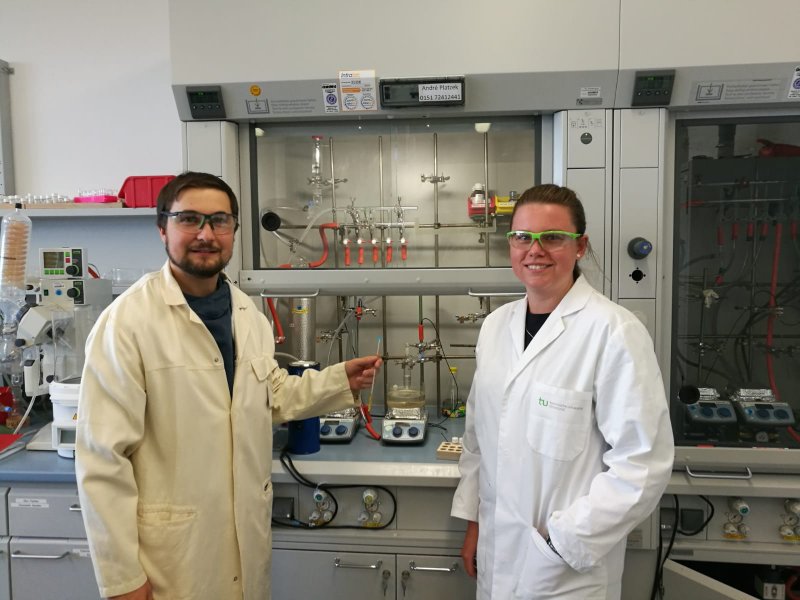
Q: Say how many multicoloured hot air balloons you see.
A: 0